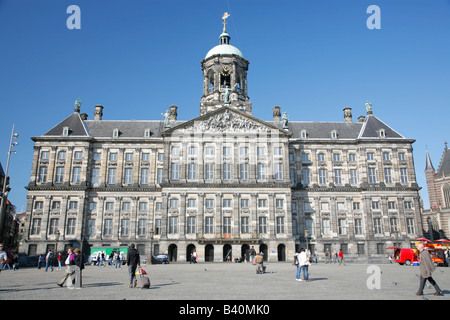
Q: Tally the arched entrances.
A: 7